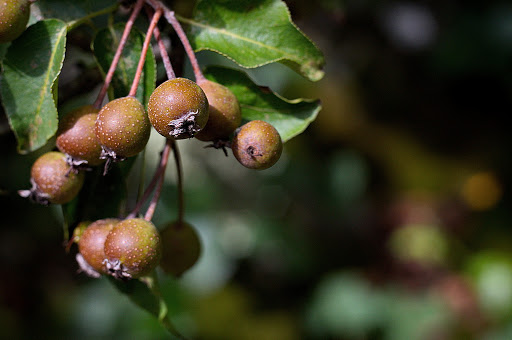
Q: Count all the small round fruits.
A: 10